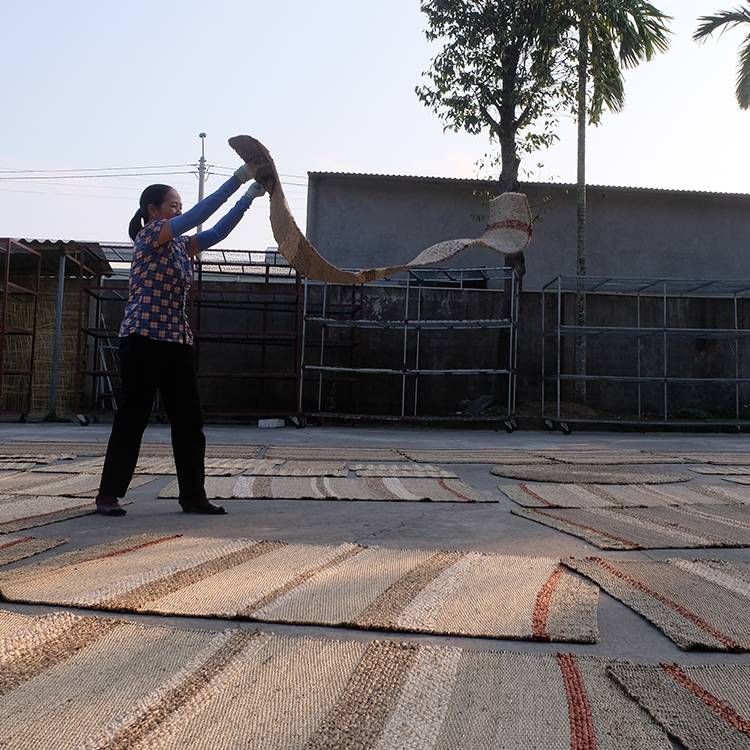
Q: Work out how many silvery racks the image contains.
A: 2